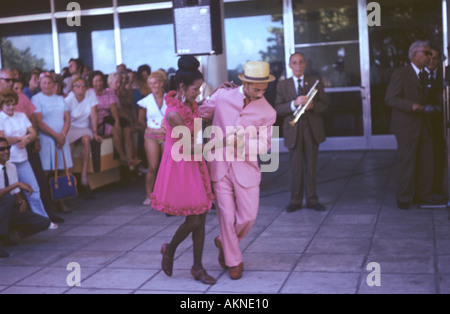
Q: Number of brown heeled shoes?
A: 2